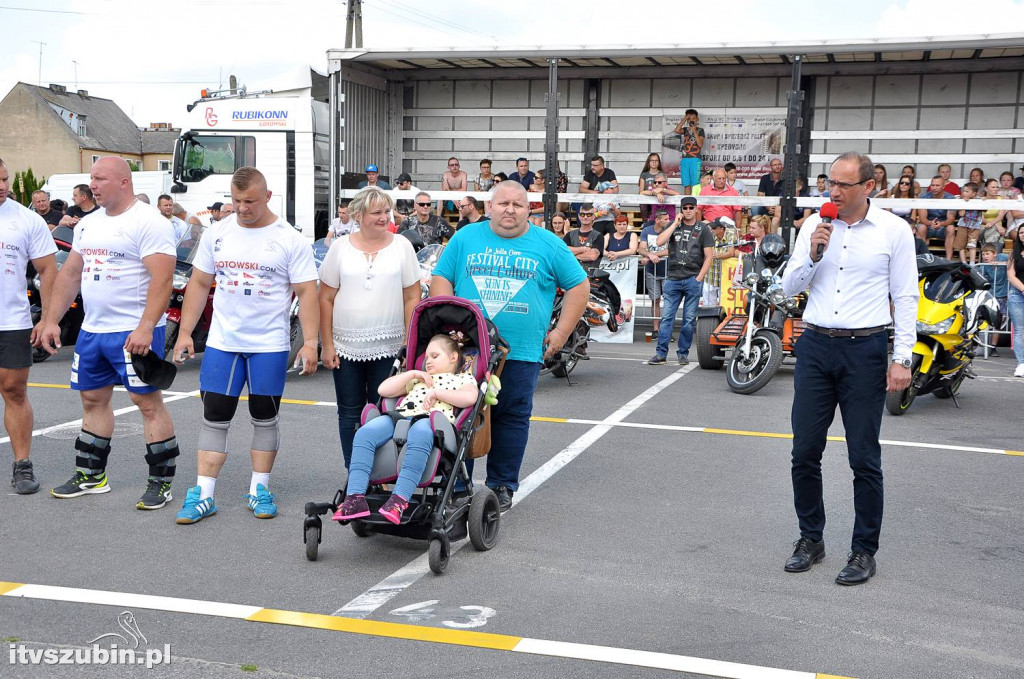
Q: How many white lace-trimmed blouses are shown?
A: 1